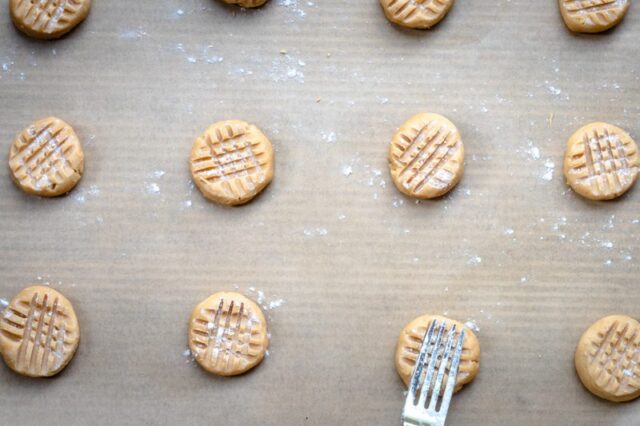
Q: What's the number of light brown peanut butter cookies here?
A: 12